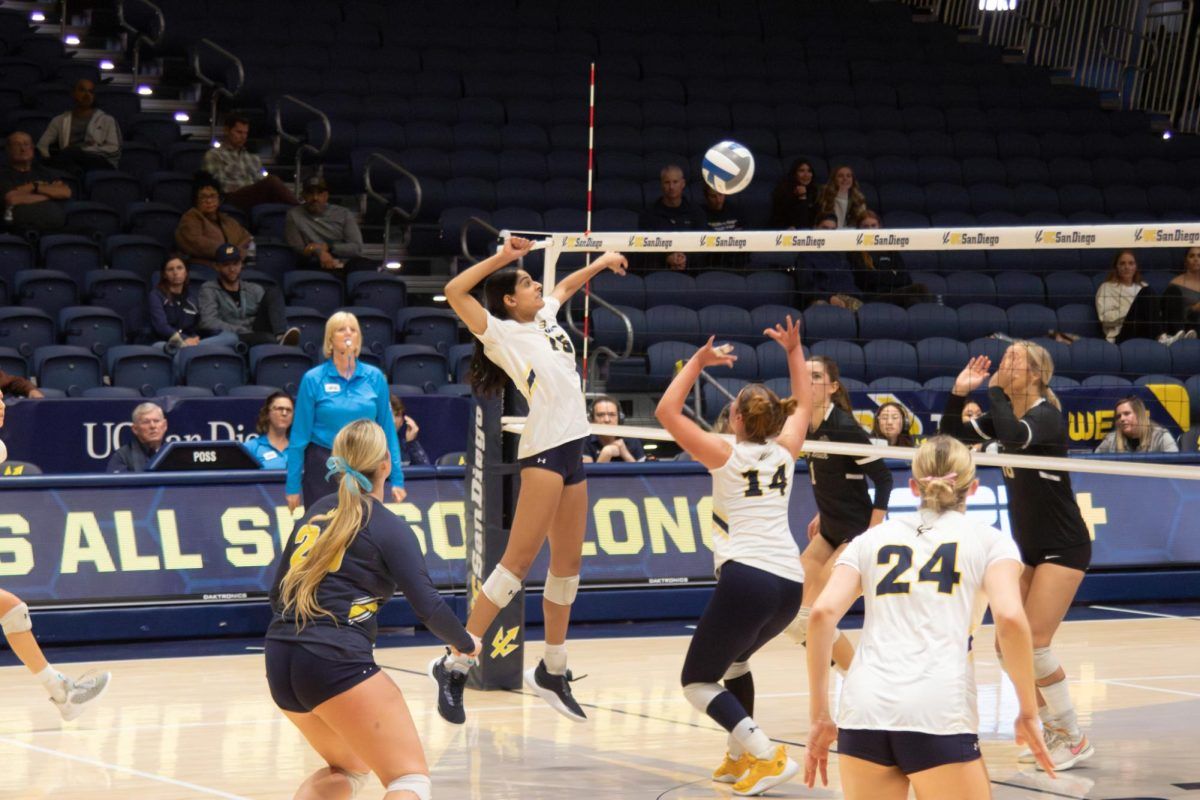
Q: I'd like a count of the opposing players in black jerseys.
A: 2